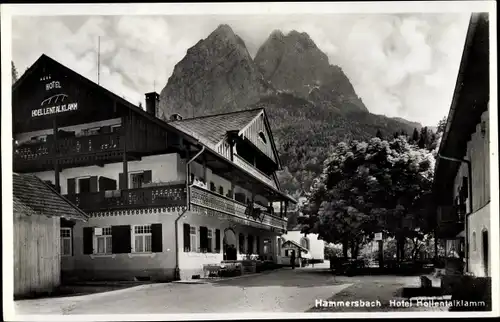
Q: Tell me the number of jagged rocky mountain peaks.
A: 2